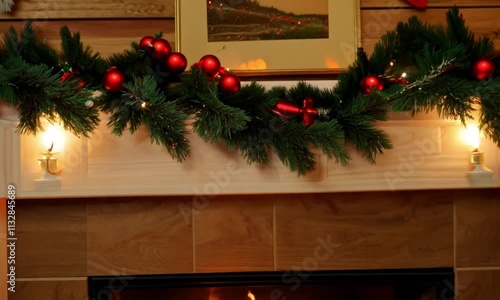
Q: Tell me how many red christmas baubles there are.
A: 8